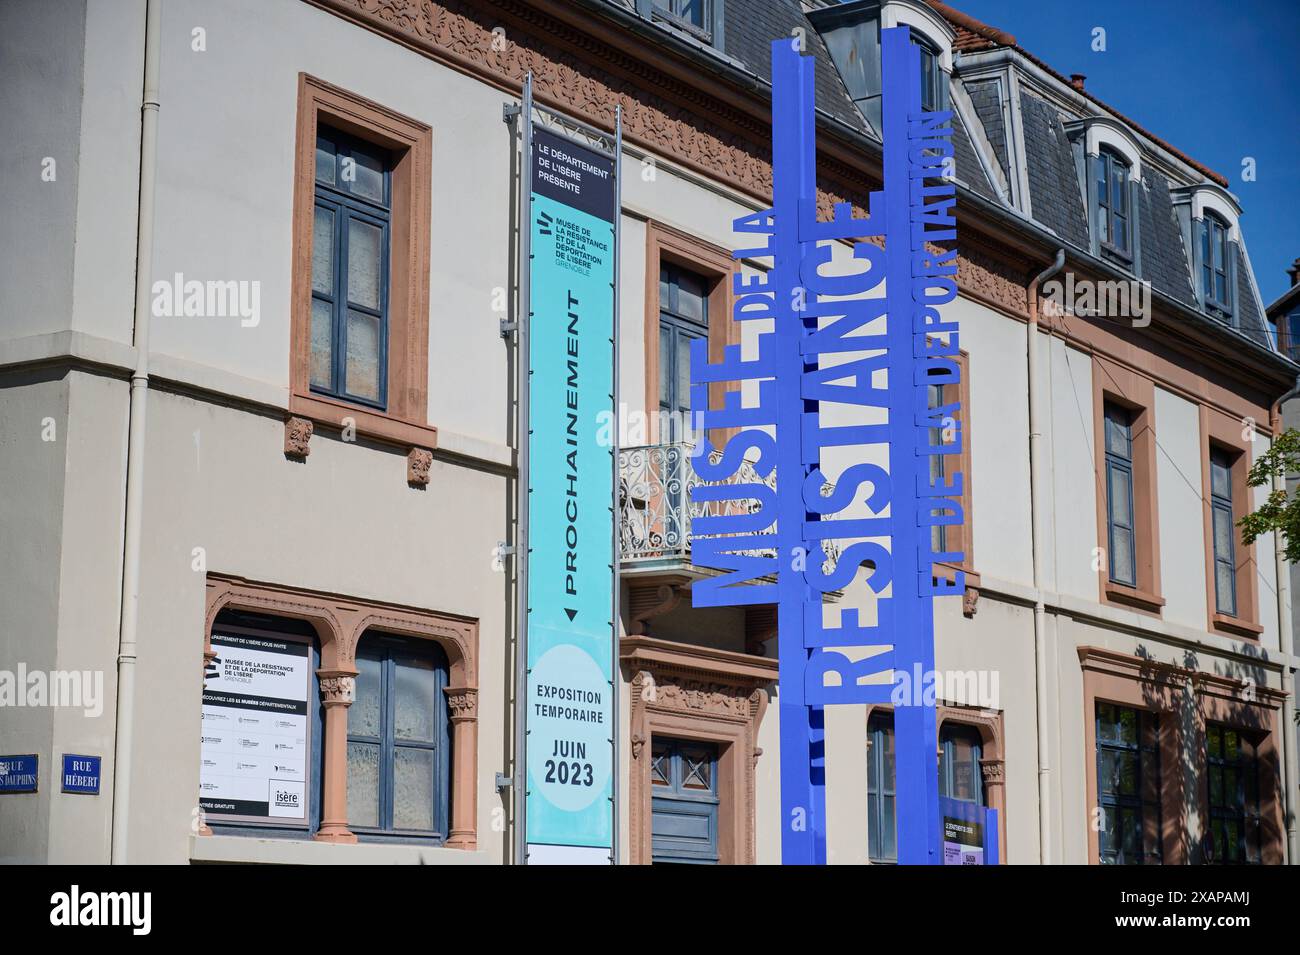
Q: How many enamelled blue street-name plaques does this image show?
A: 2